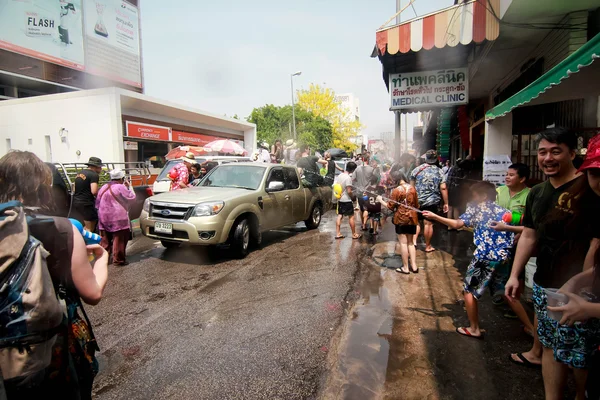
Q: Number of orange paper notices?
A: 0